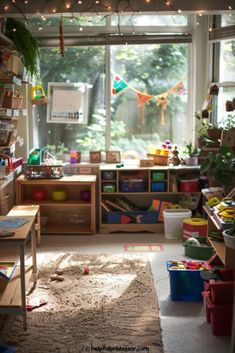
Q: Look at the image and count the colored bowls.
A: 3